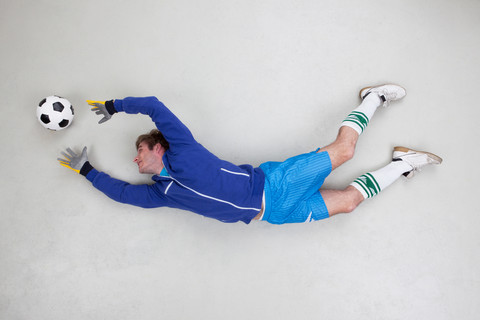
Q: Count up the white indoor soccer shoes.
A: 2